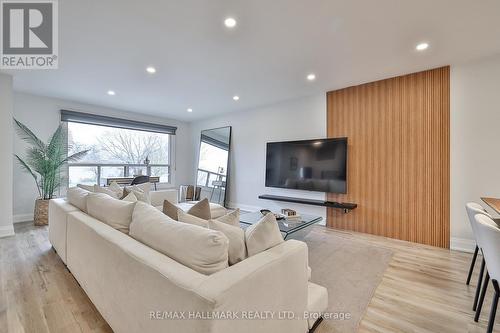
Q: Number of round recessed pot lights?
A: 7